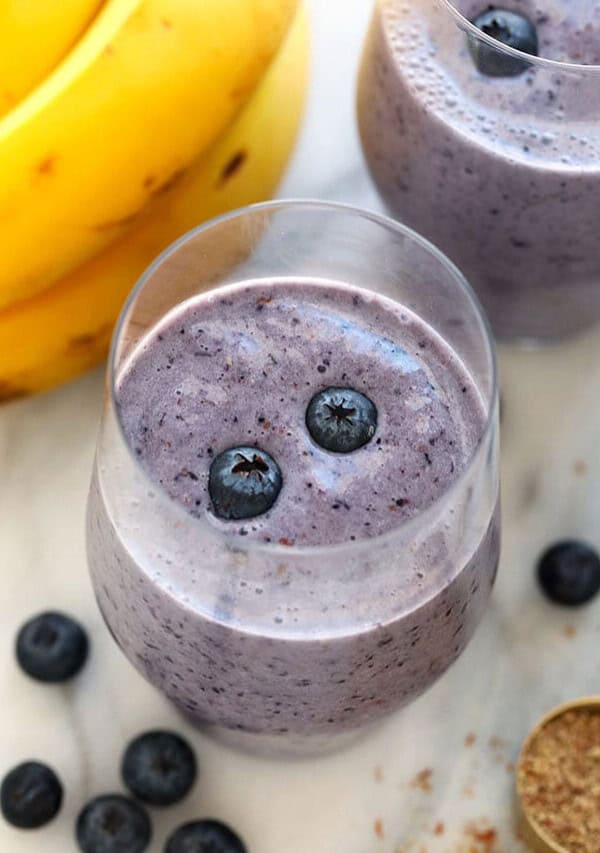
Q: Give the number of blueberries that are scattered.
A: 6